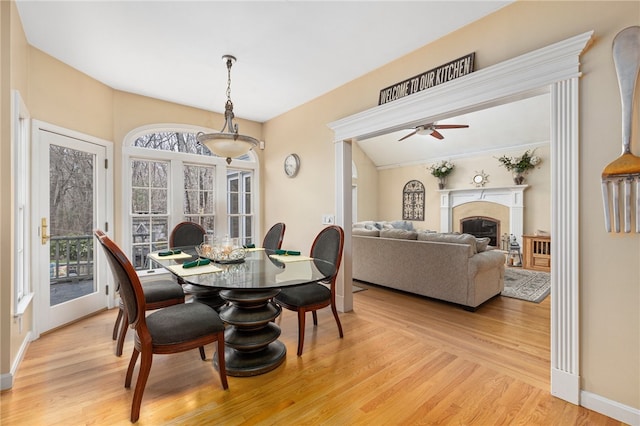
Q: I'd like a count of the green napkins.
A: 4